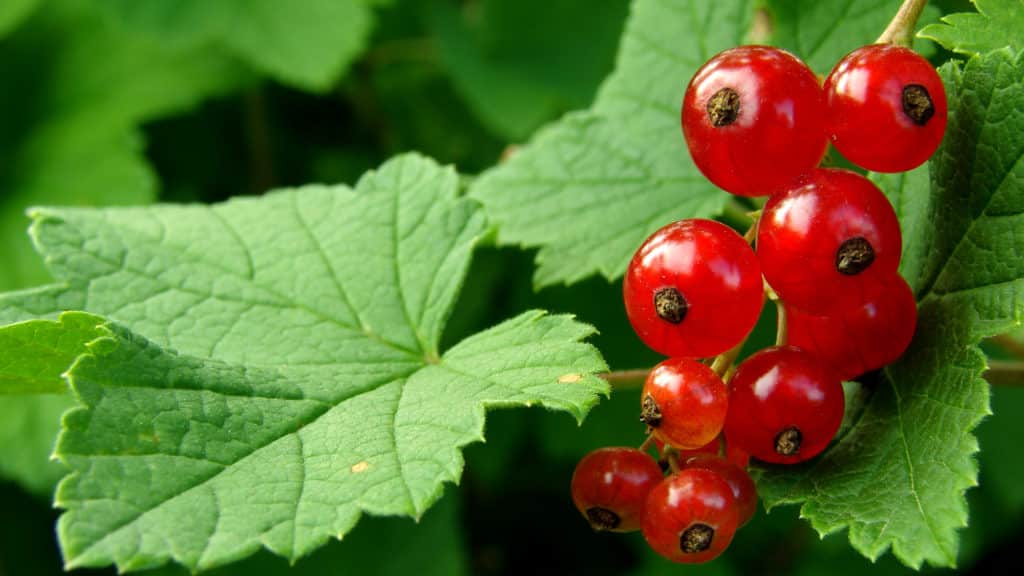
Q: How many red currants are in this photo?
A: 11